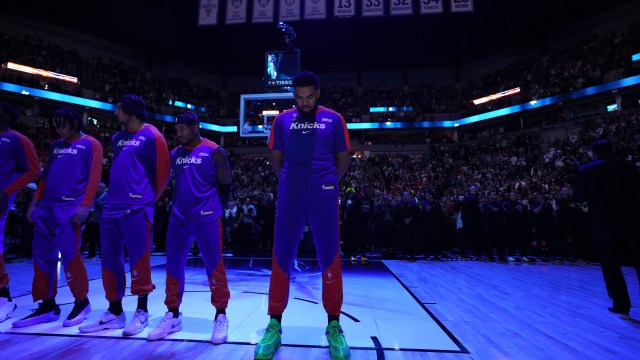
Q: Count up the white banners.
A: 10